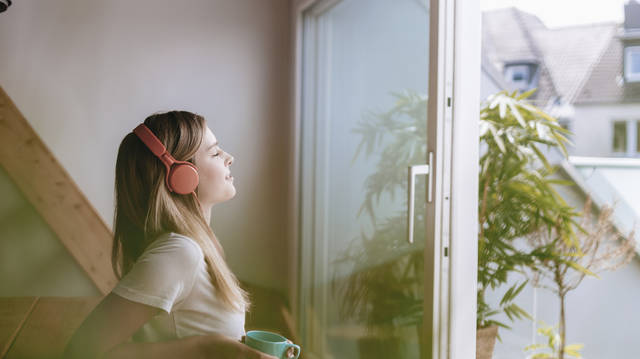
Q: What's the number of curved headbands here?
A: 1